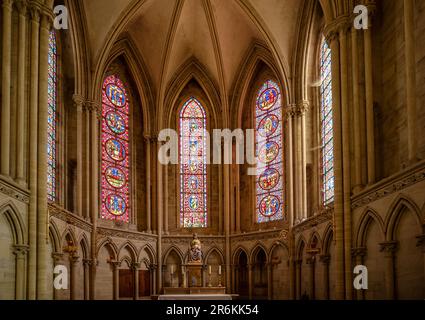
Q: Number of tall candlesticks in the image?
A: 3